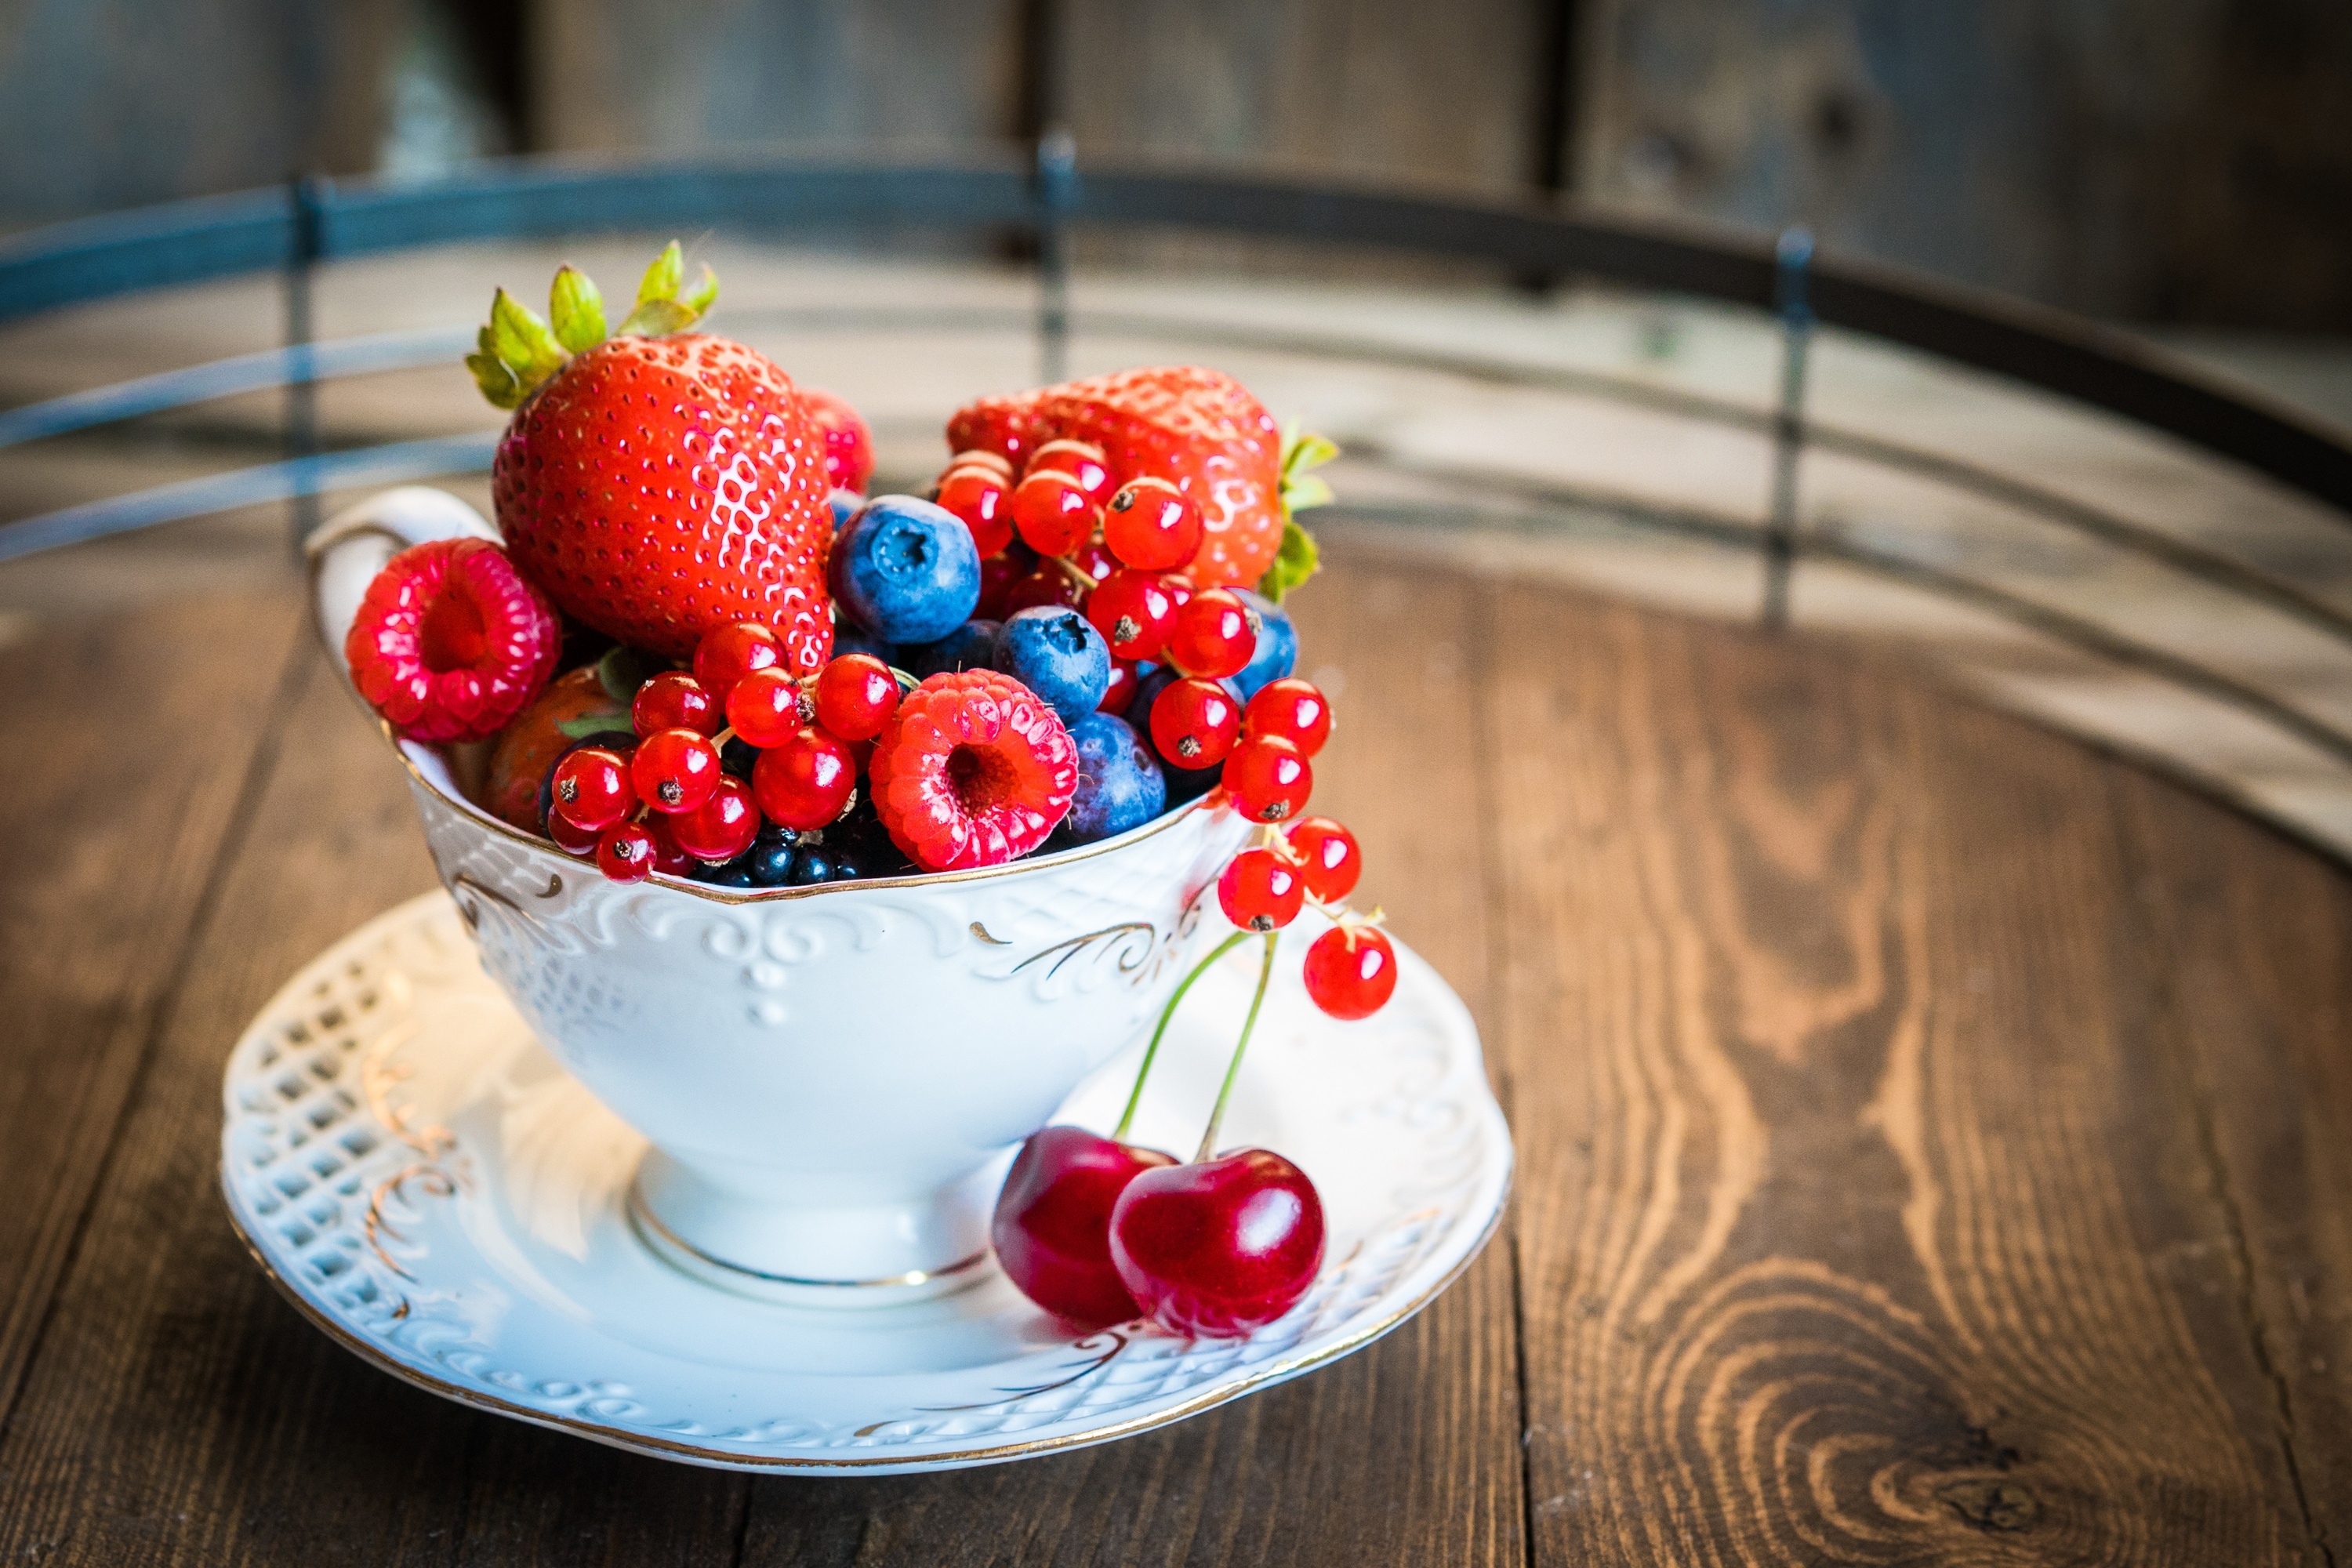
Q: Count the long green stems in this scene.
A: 2